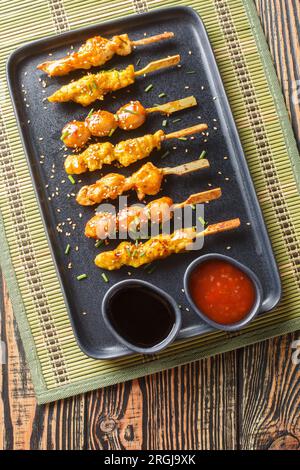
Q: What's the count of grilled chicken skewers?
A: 7